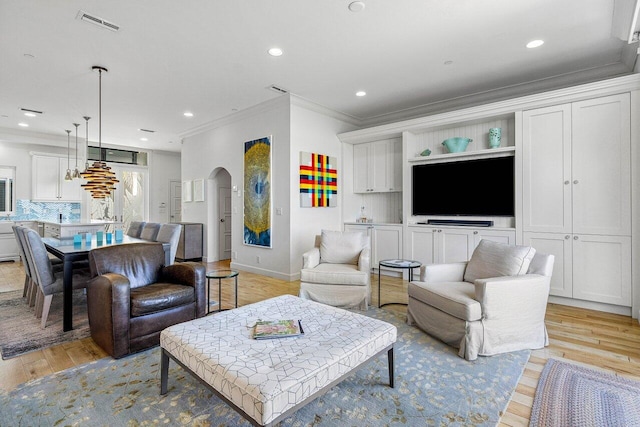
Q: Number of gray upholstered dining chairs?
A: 6